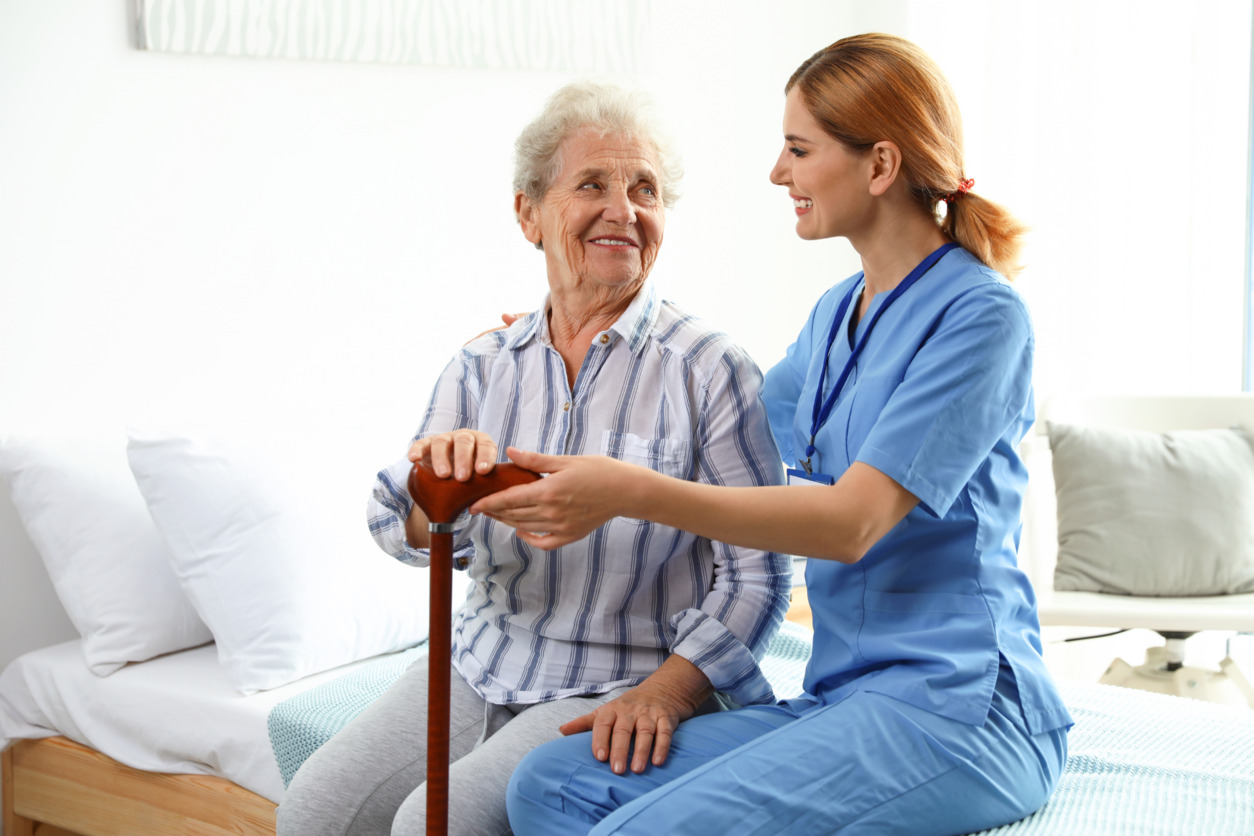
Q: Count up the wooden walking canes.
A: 1